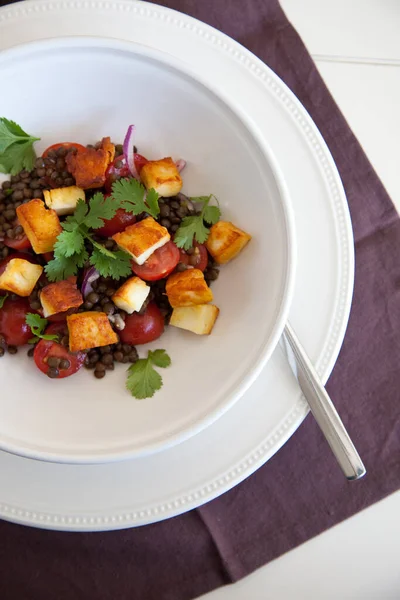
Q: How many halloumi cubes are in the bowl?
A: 12